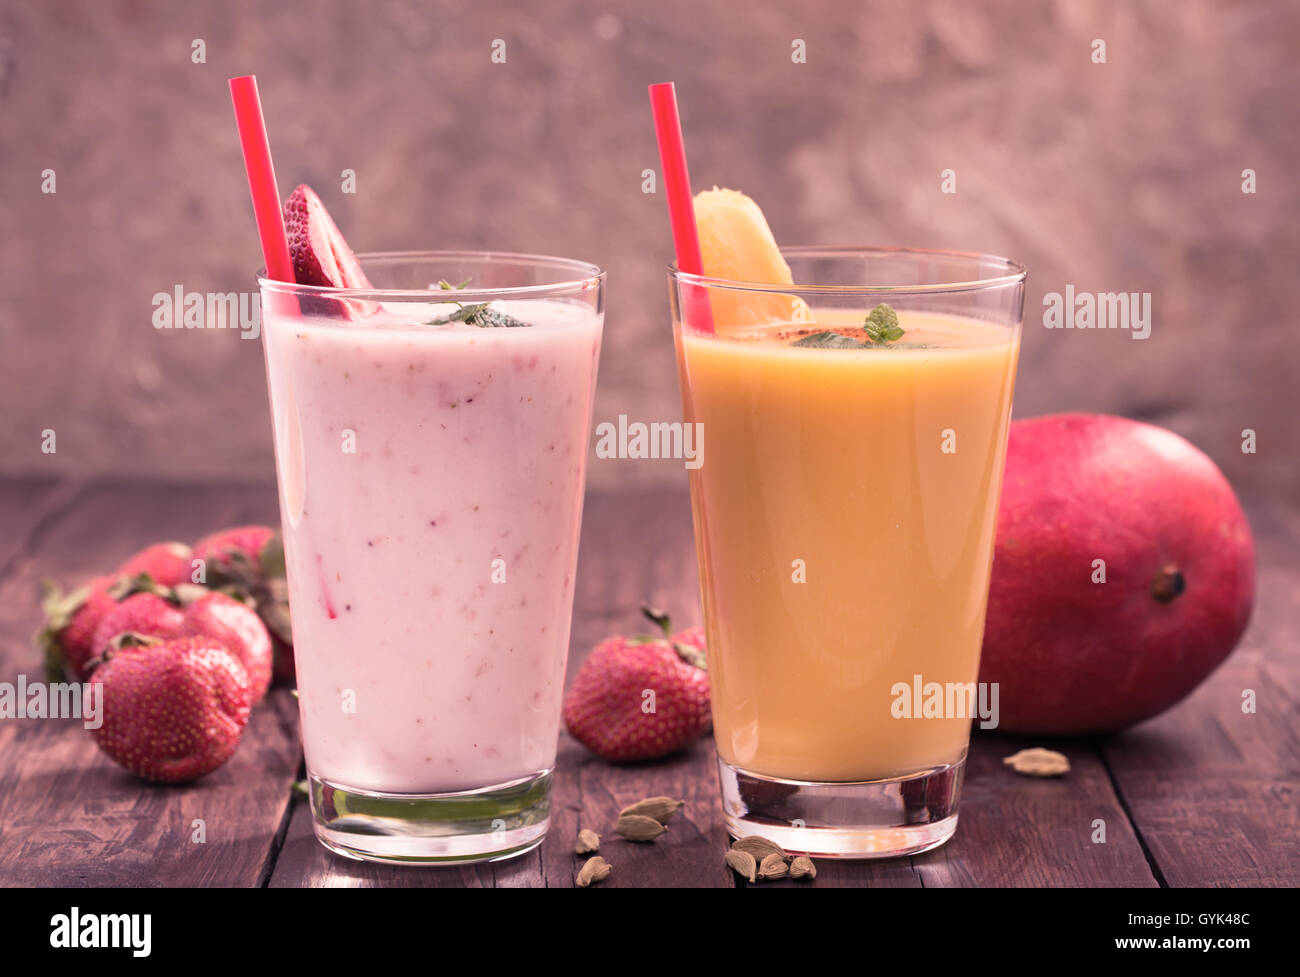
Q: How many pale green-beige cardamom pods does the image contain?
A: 9